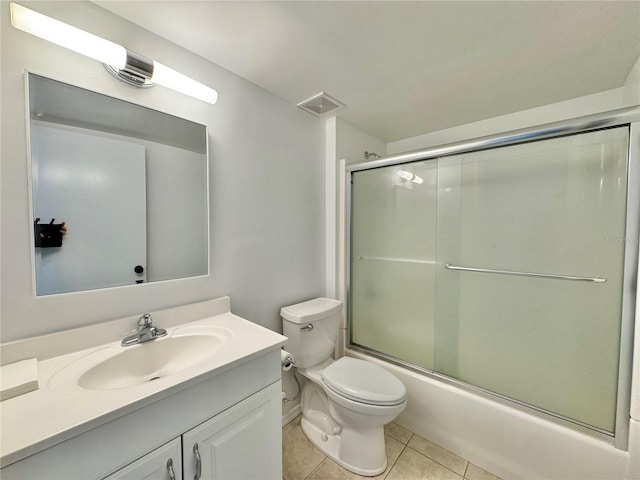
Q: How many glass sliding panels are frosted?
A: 2